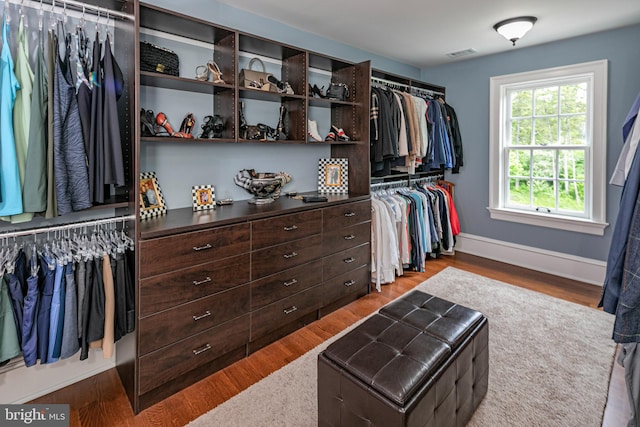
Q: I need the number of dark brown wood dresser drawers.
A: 12